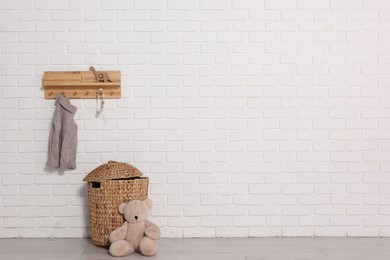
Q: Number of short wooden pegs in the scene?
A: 6